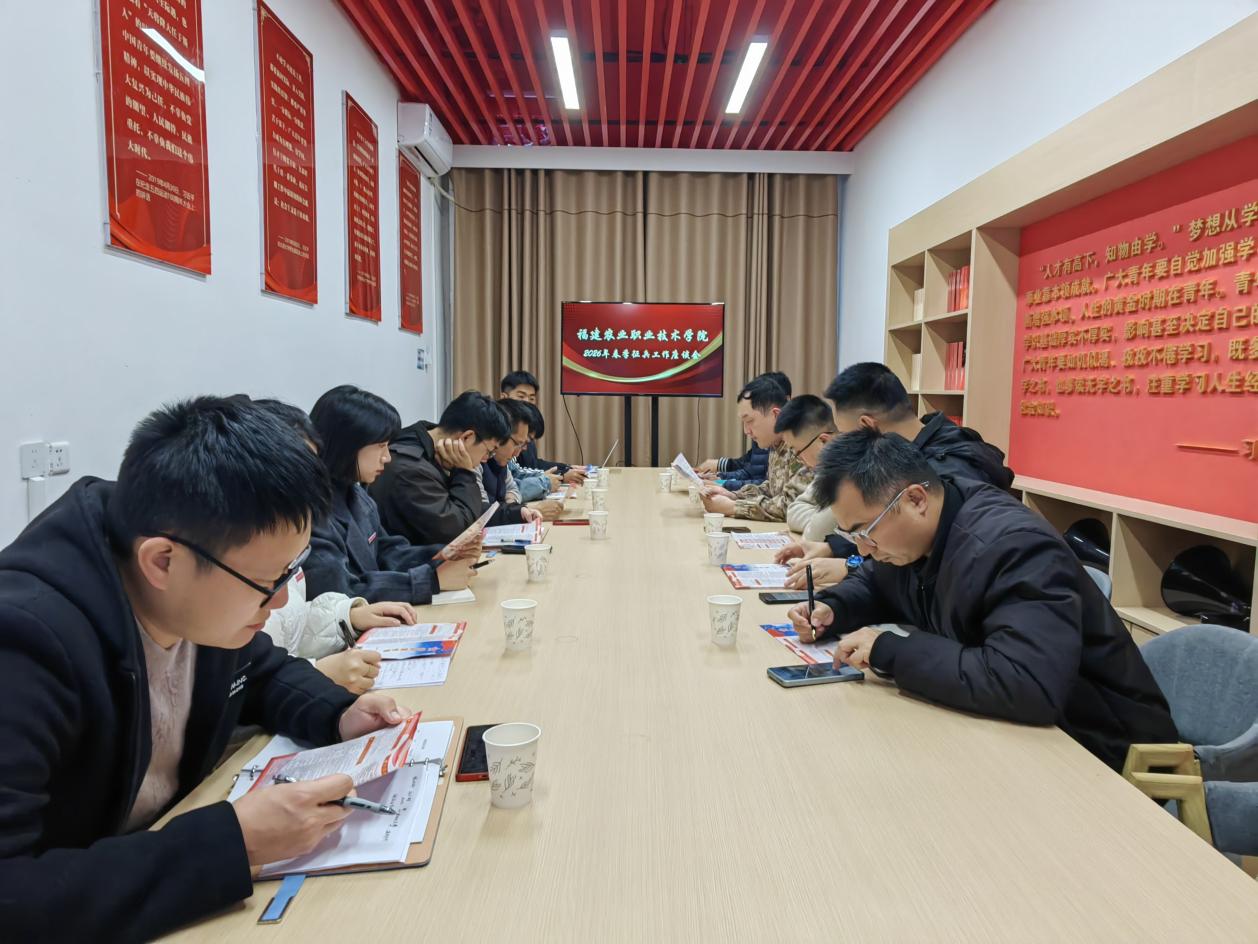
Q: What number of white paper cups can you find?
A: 13